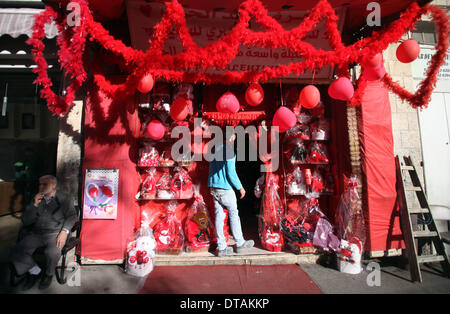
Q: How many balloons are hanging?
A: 11